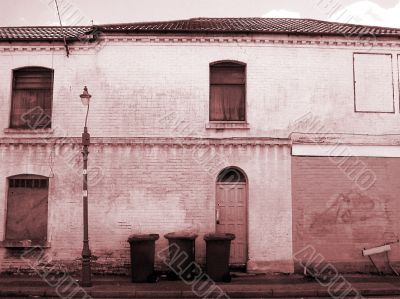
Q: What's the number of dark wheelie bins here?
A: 3